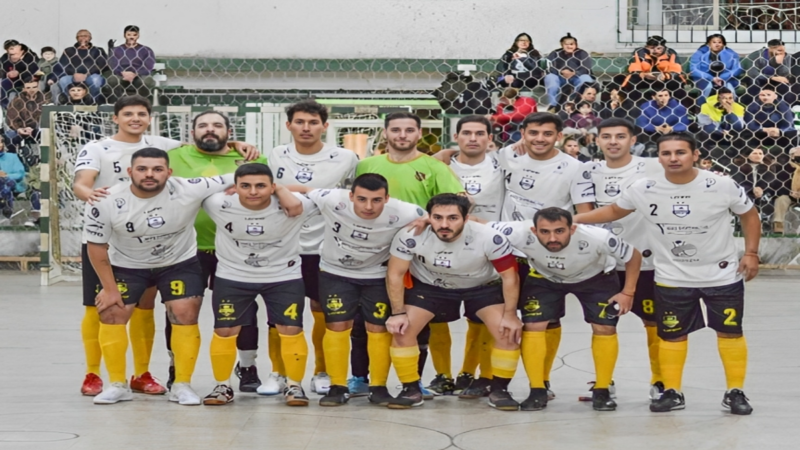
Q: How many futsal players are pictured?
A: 13